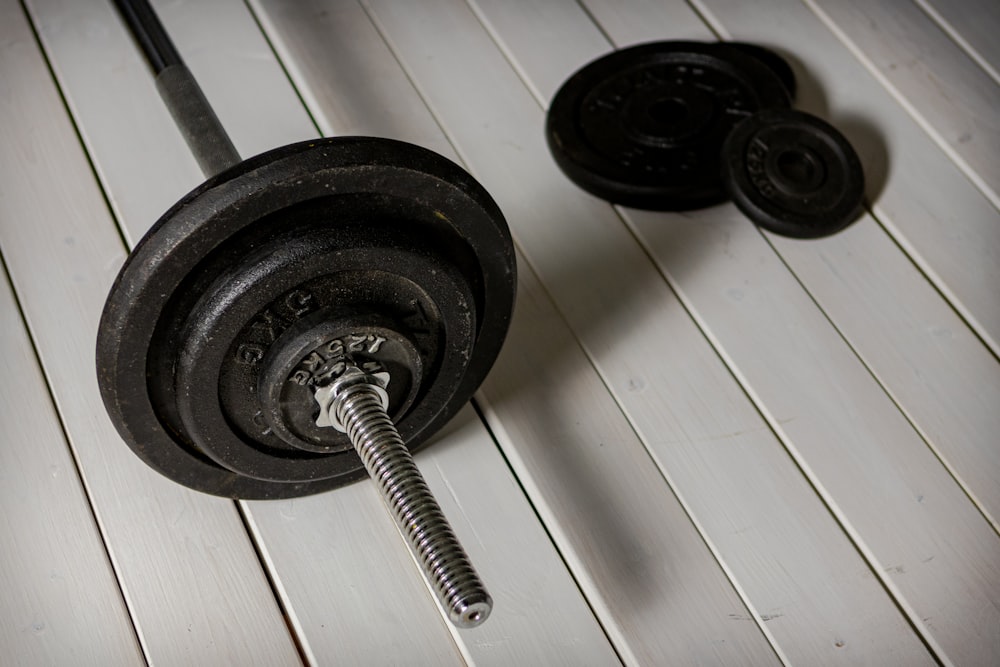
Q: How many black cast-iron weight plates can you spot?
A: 6